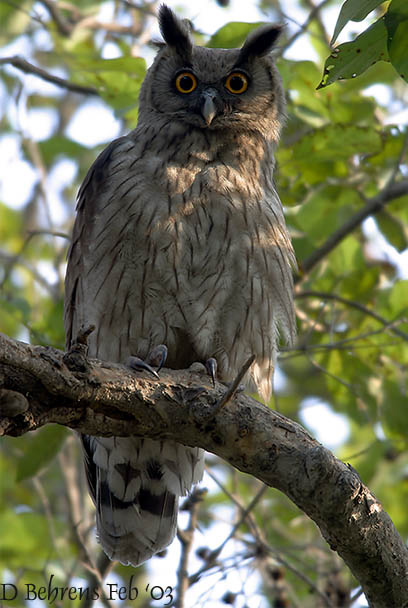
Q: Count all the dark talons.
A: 3